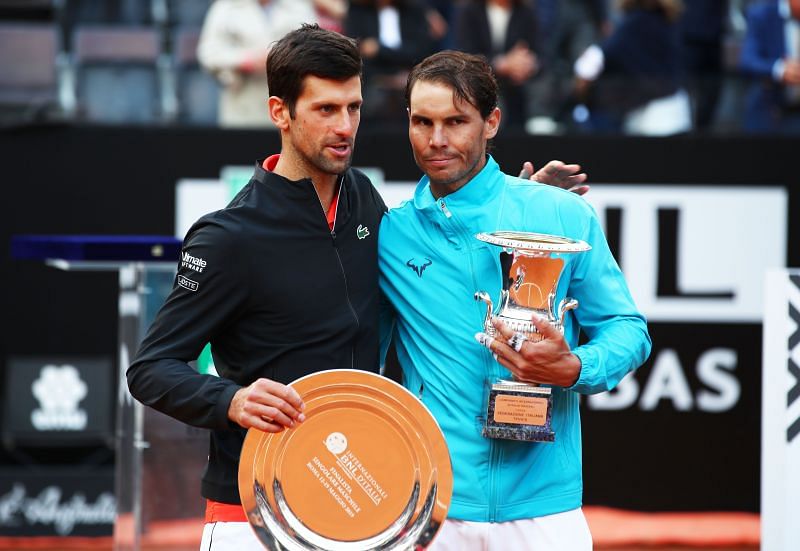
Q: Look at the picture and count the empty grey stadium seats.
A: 3